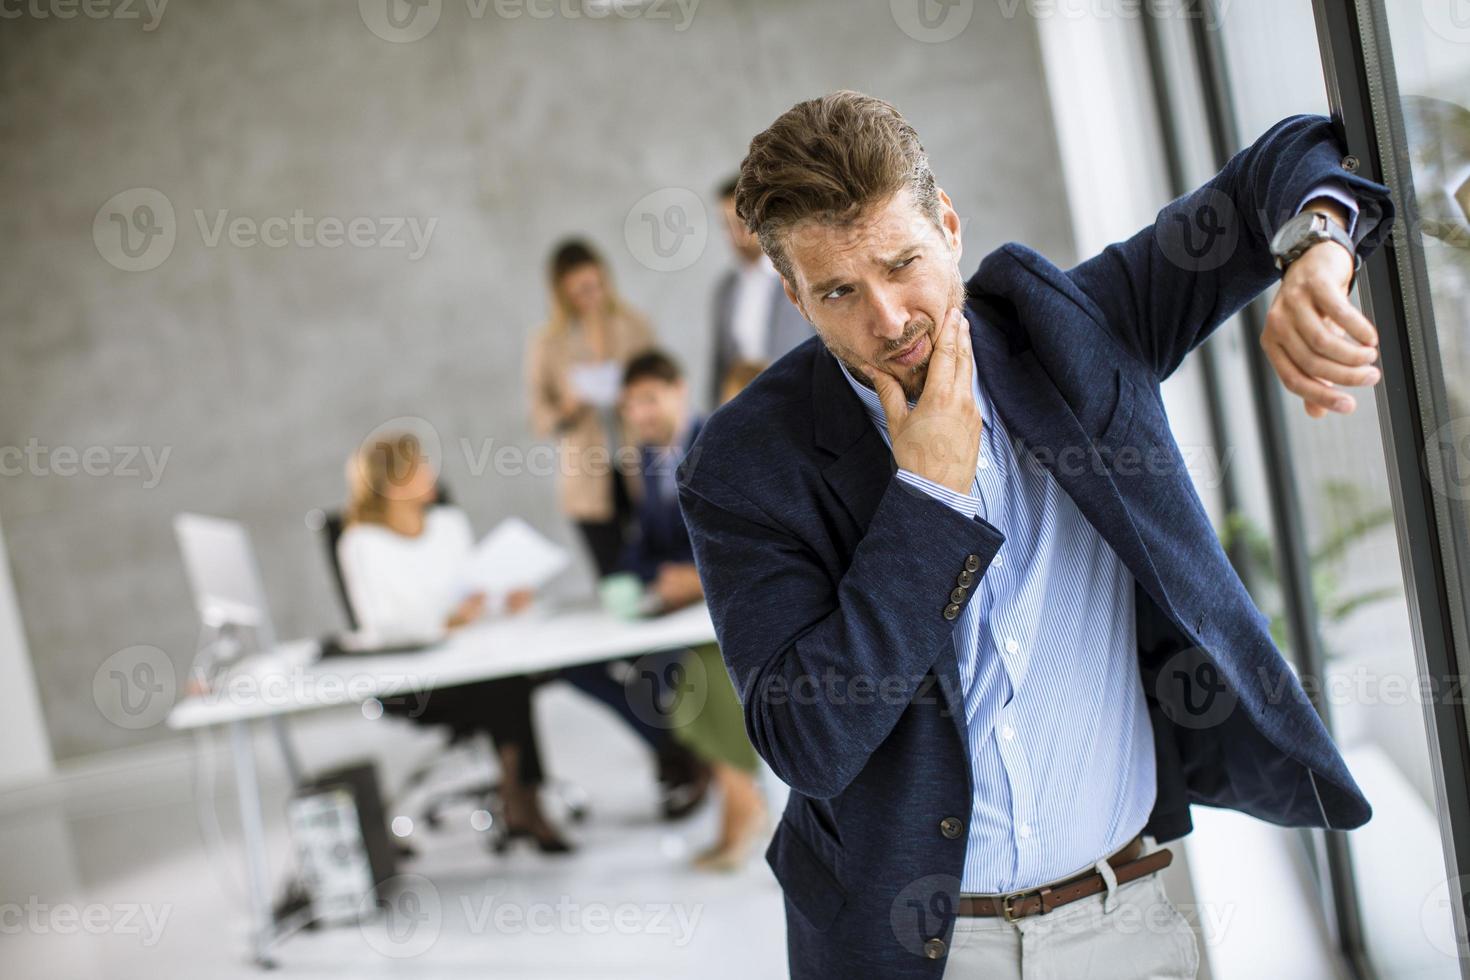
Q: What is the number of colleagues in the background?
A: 5